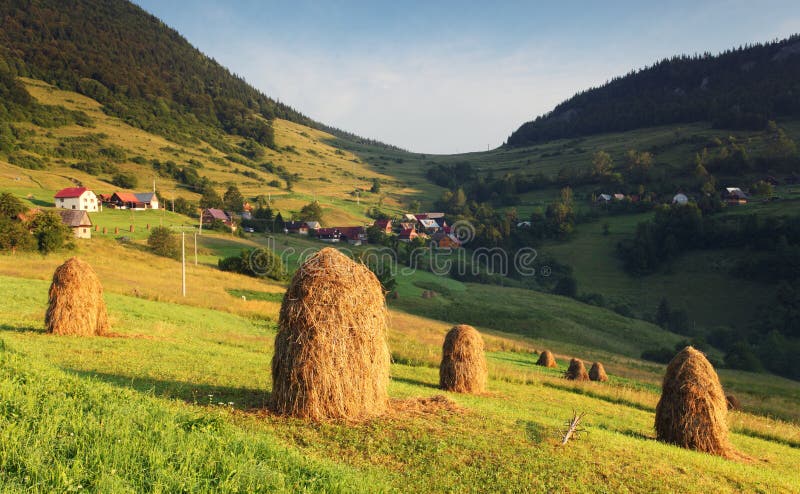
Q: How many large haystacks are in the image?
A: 4